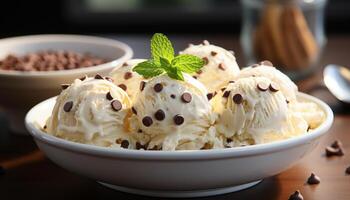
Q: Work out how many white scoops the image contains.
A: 6